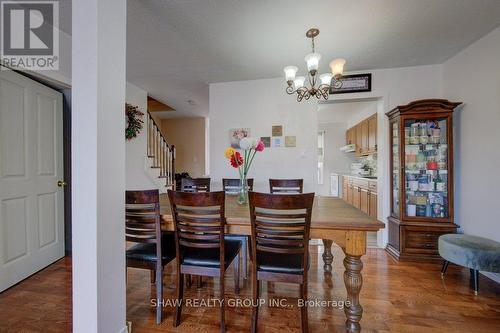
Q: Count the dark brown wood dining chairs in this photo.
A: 6